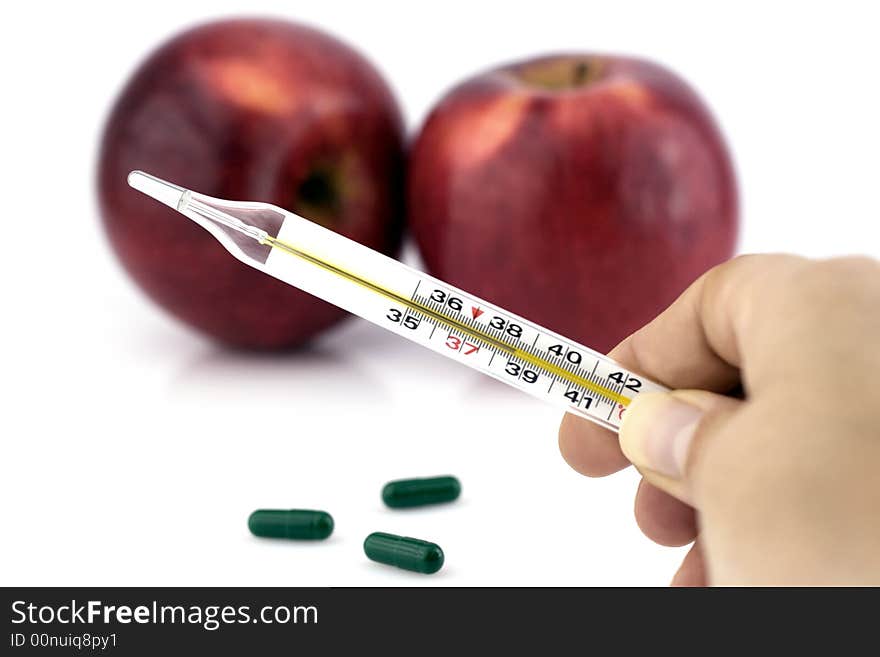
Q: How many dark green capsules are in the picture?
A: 3